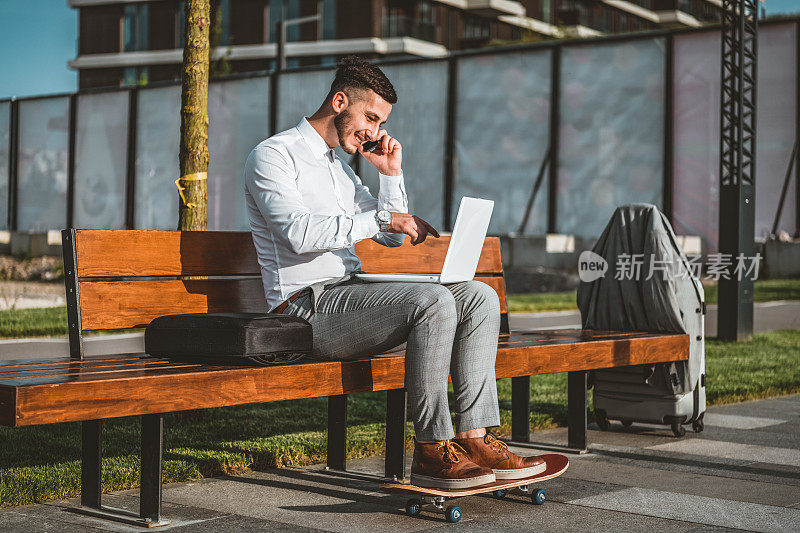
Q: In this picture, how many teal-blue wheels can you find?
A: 4